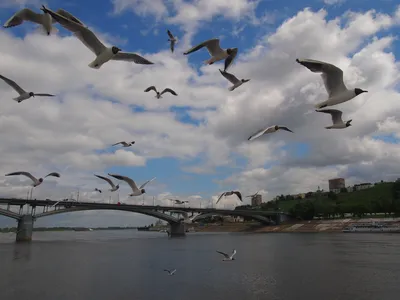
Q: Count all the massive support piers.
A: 2